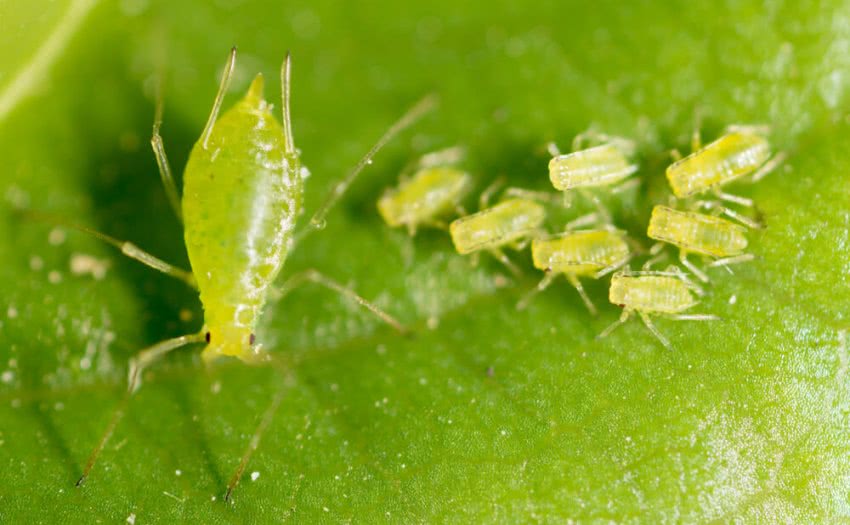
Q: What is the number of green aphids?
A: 8